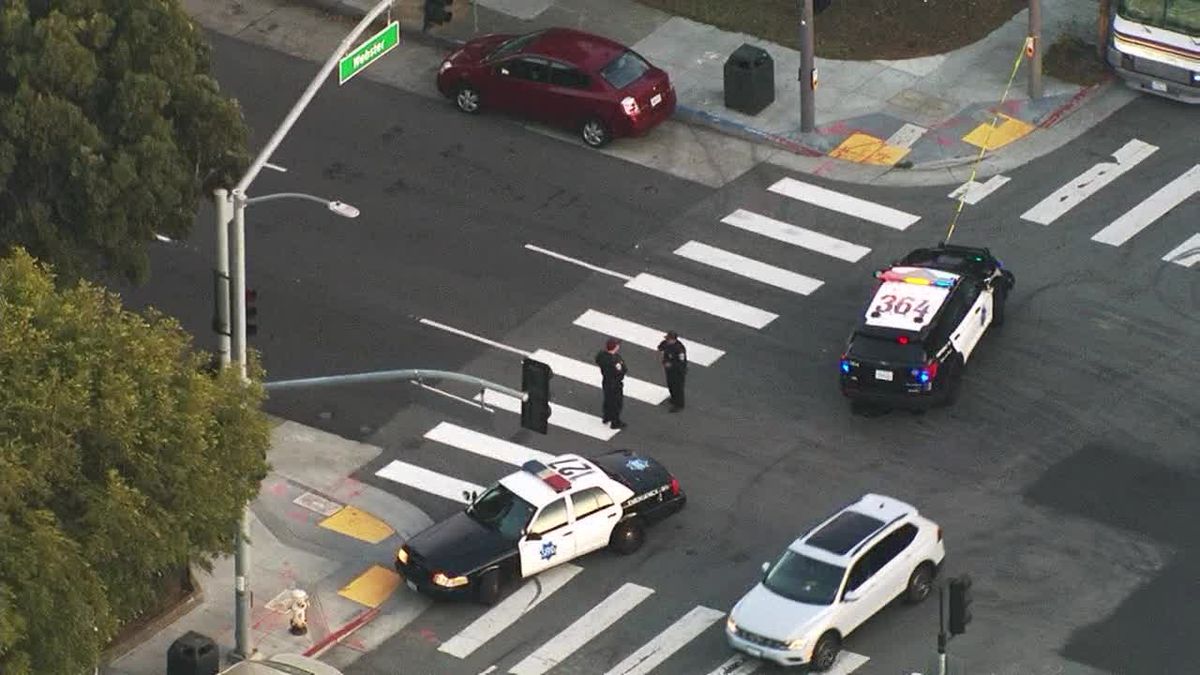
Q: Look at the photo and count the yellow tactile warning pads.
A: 4